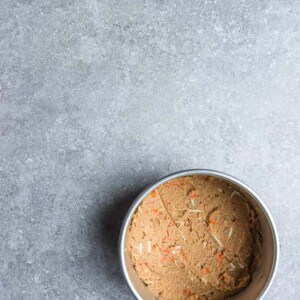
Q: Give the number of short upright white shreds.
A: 2